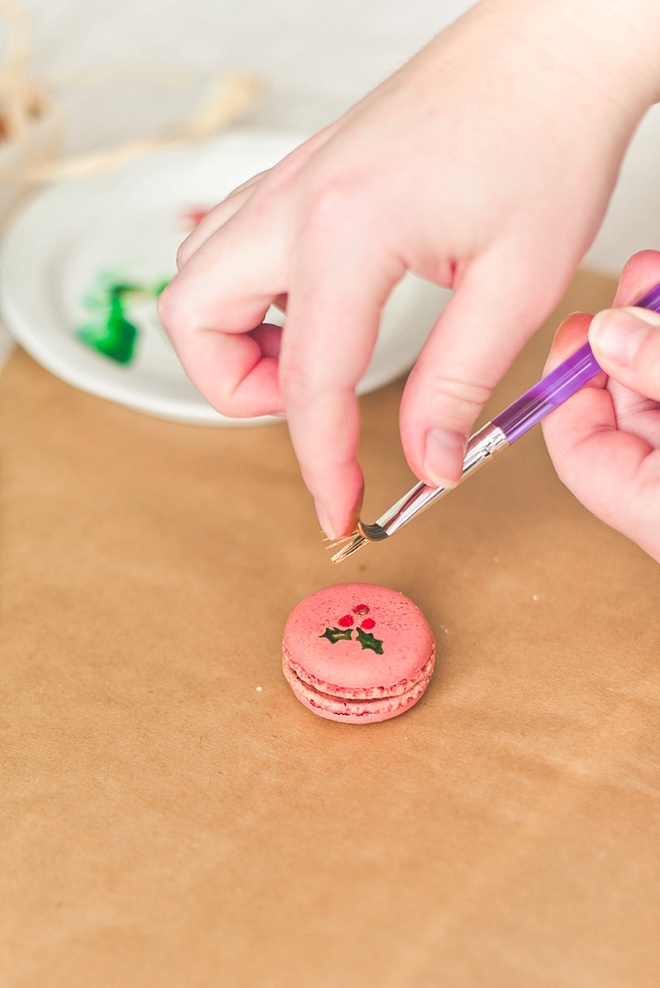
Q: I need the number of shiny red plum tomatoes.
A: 0